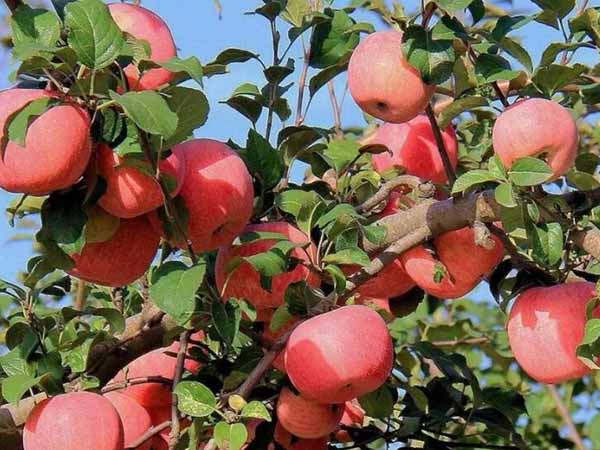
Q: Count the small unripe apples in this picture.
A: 1